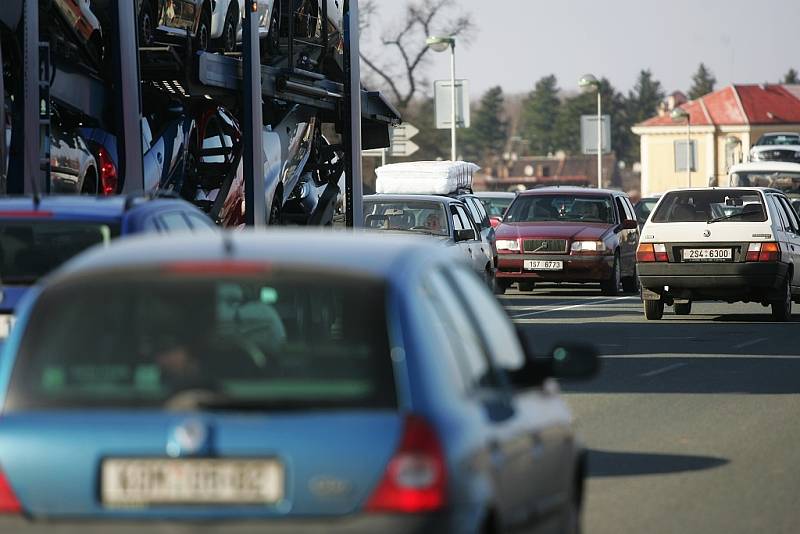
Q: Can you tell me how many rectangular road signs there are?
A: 2